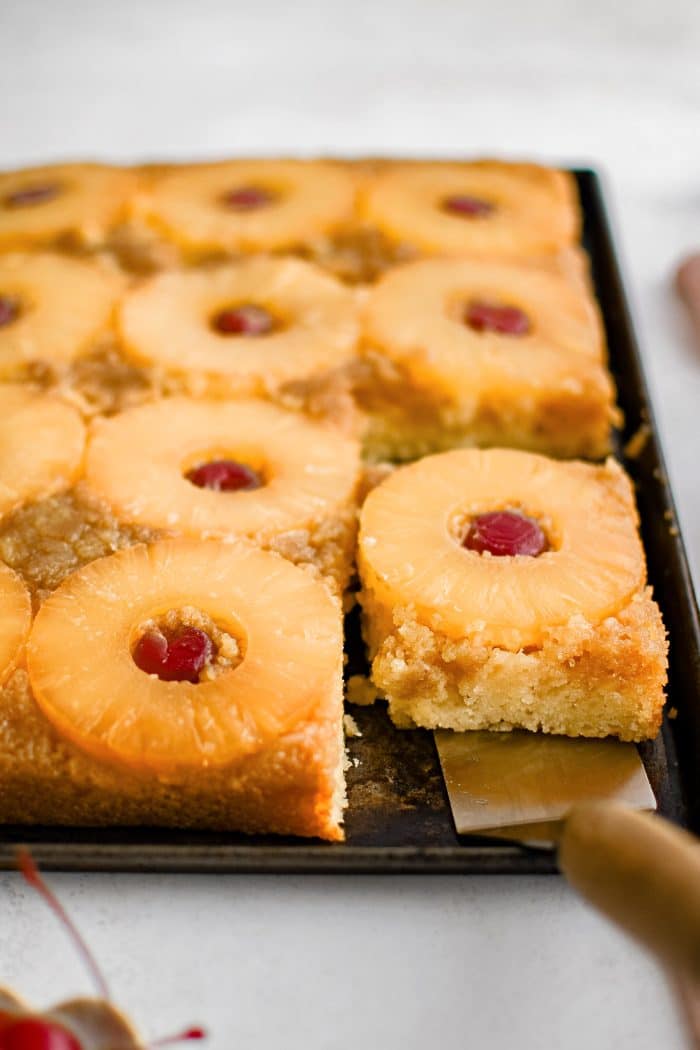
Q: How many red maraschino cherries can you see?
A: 10